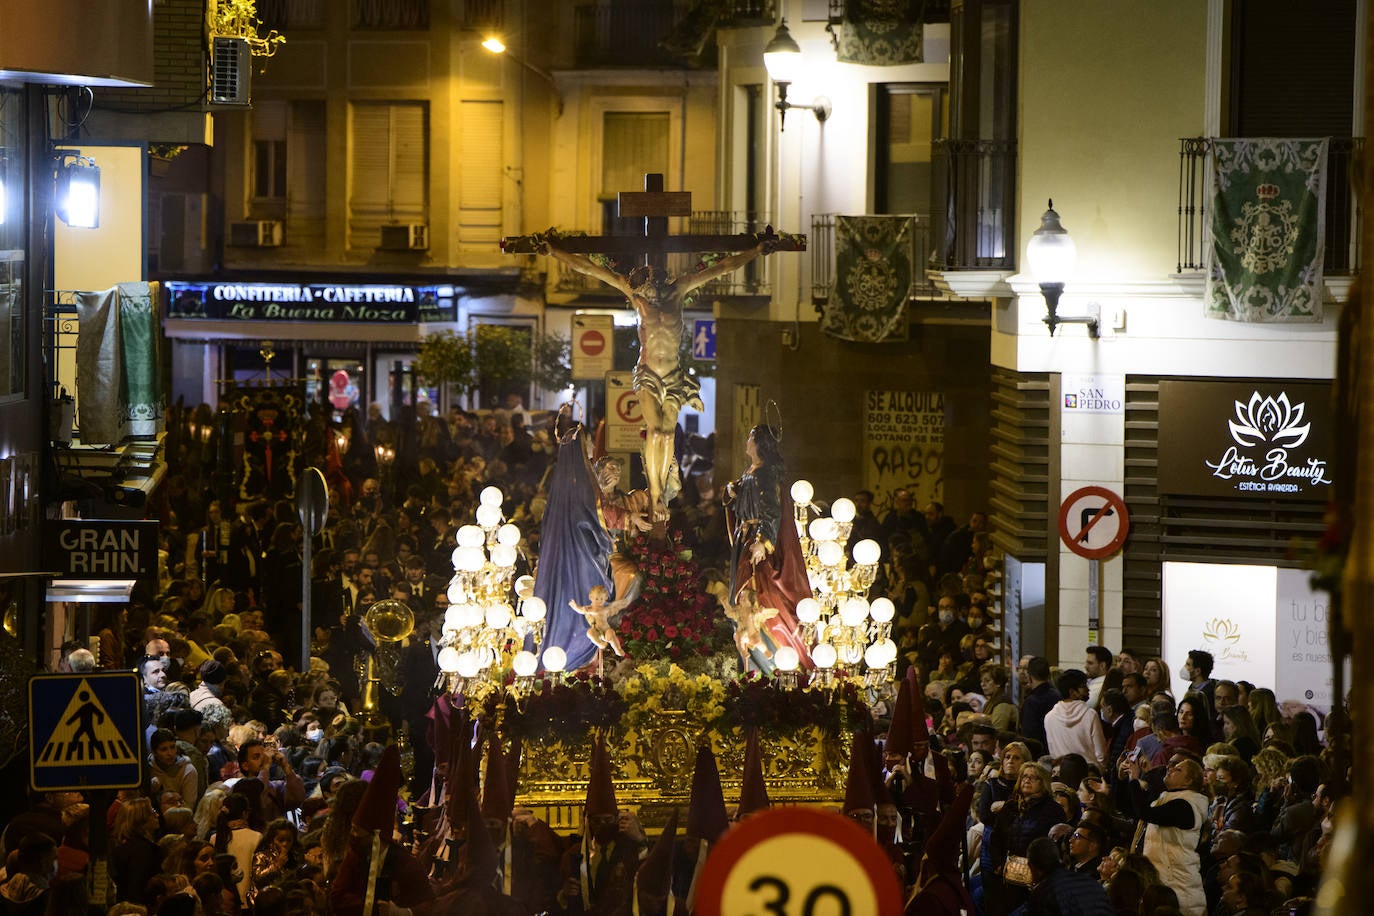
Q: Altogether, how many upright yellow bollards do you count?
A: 0